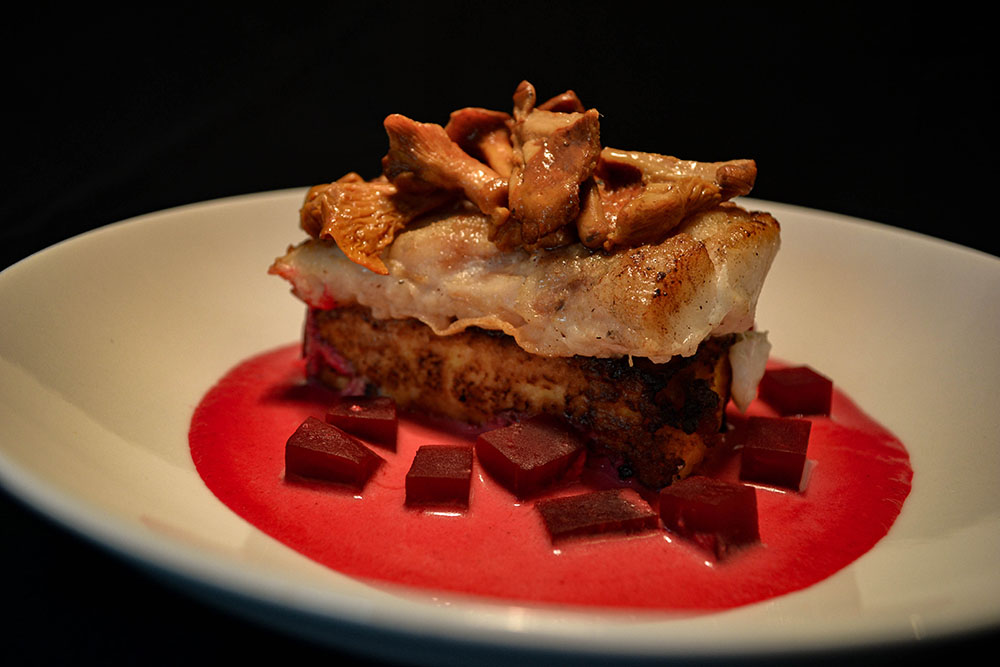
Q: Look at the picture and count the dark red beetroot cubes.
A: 8